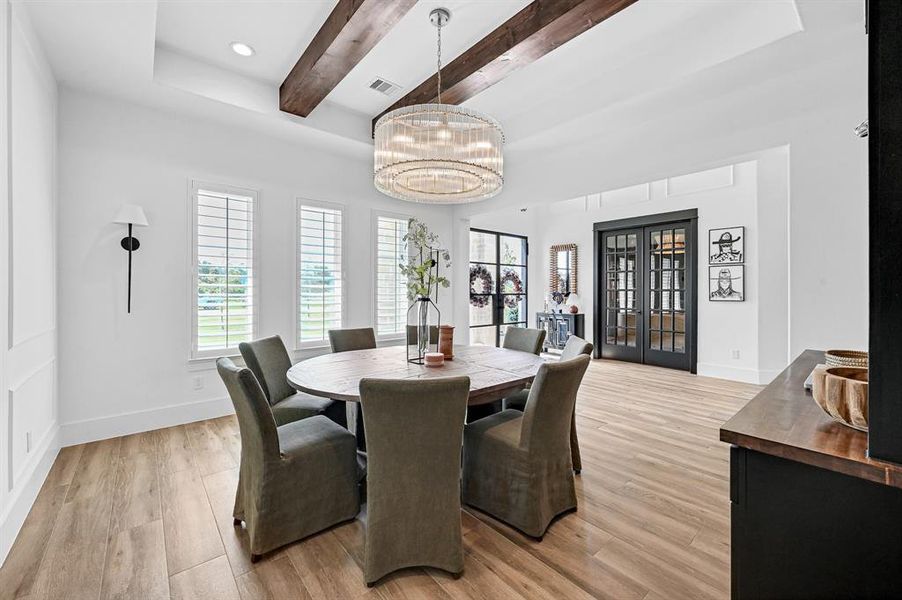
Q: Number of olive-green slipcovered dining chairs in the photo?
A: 8